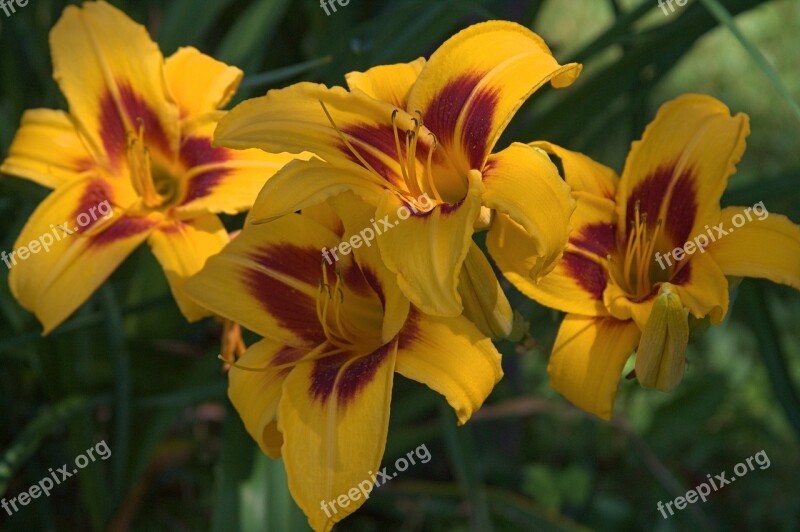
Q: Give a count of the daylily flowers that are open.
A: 4